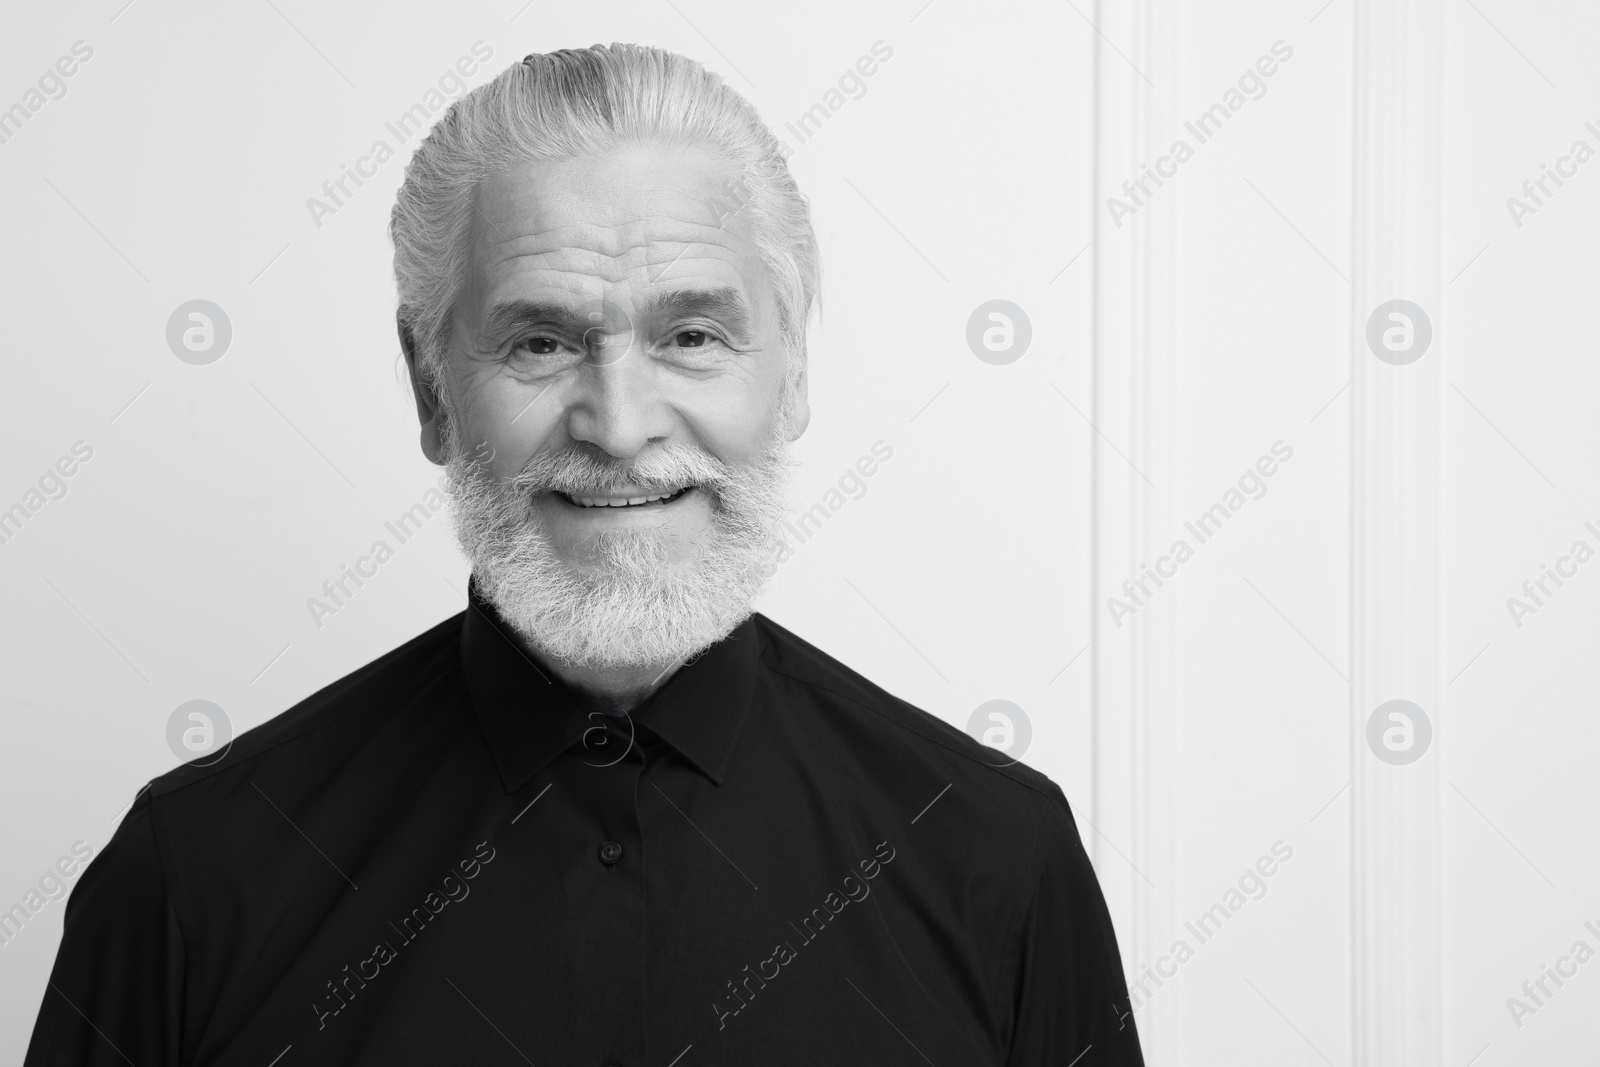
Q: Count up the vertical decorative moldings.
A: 2